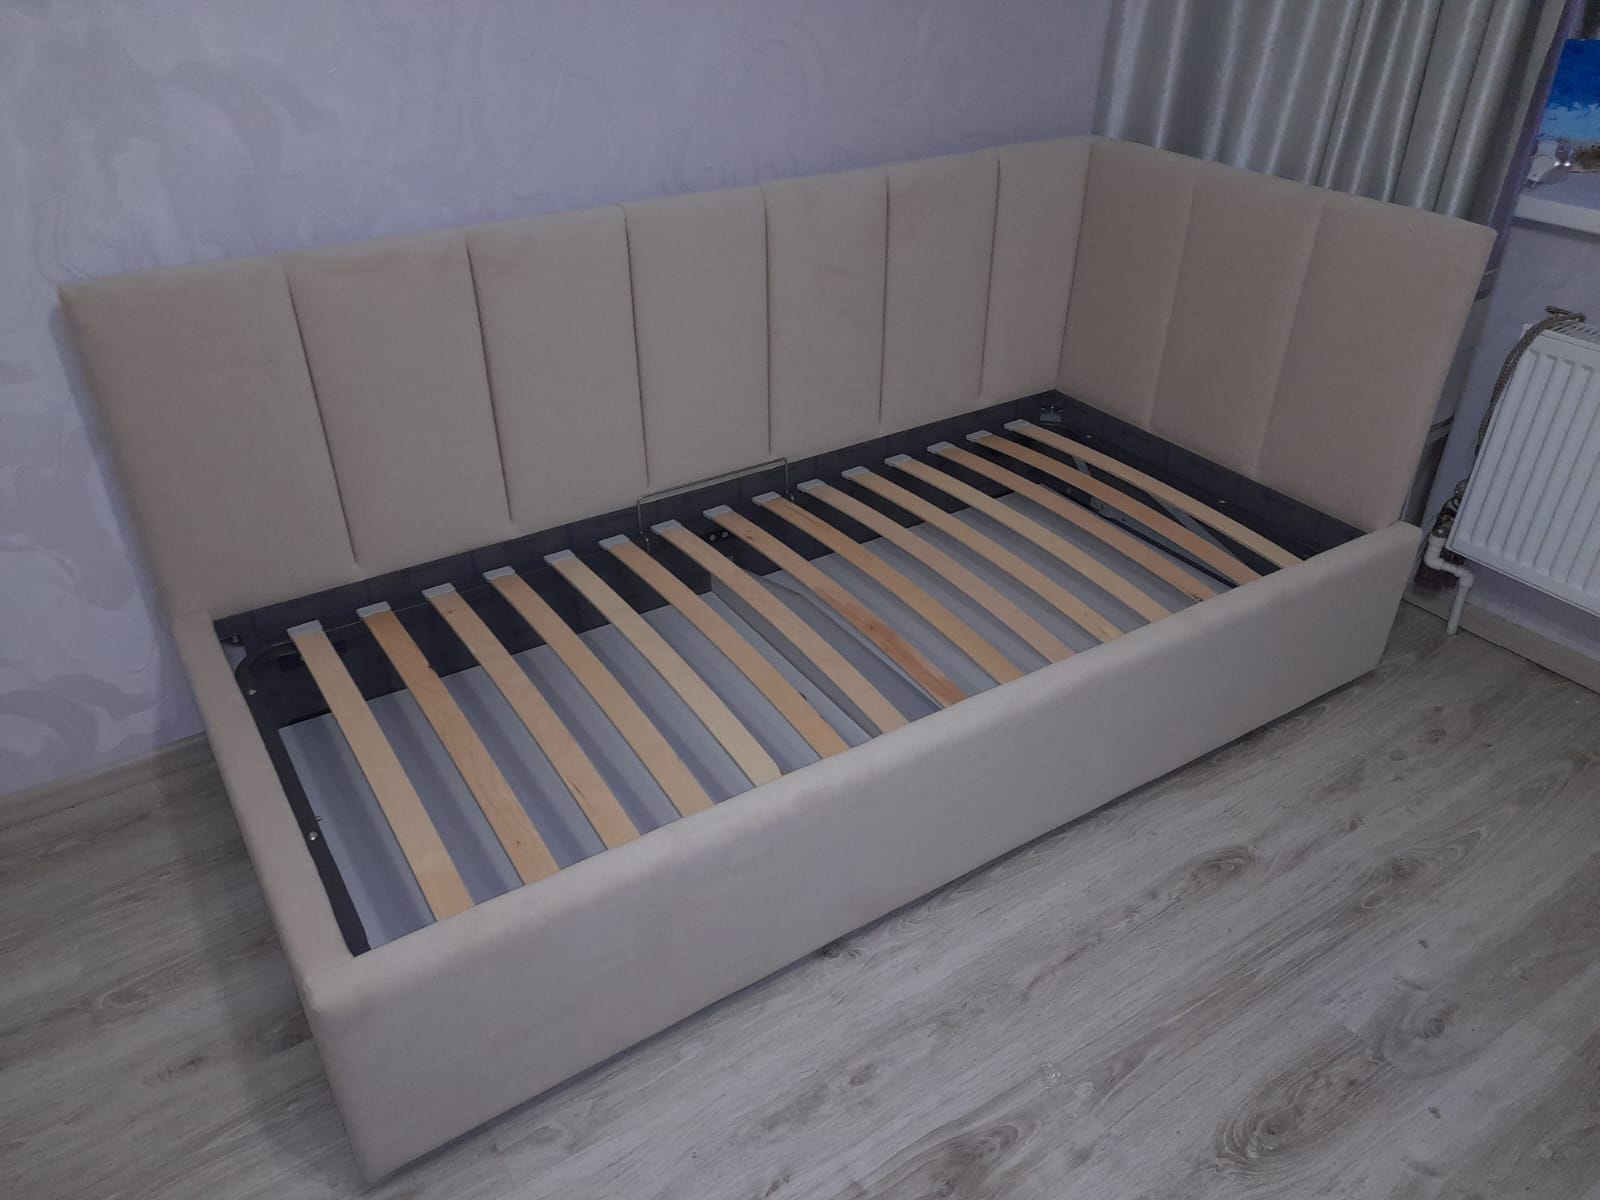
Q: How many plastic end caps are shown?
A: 15